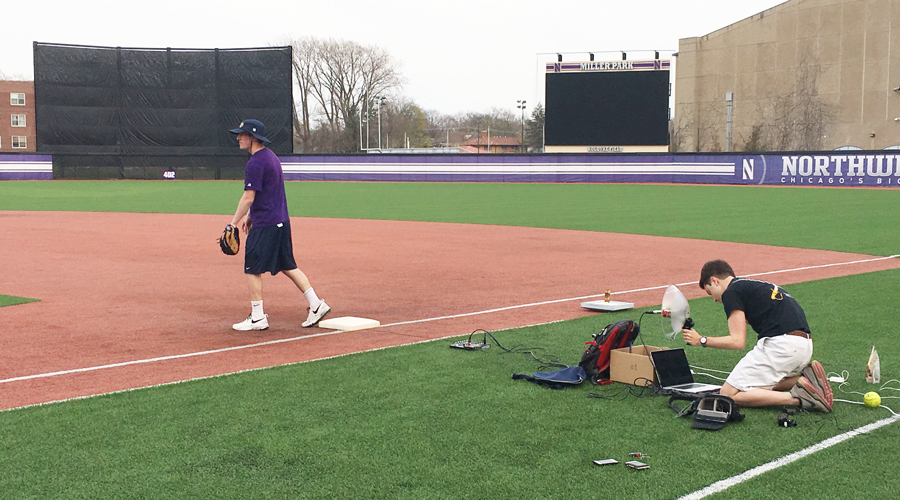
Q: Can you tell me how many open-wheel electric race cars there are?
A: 0